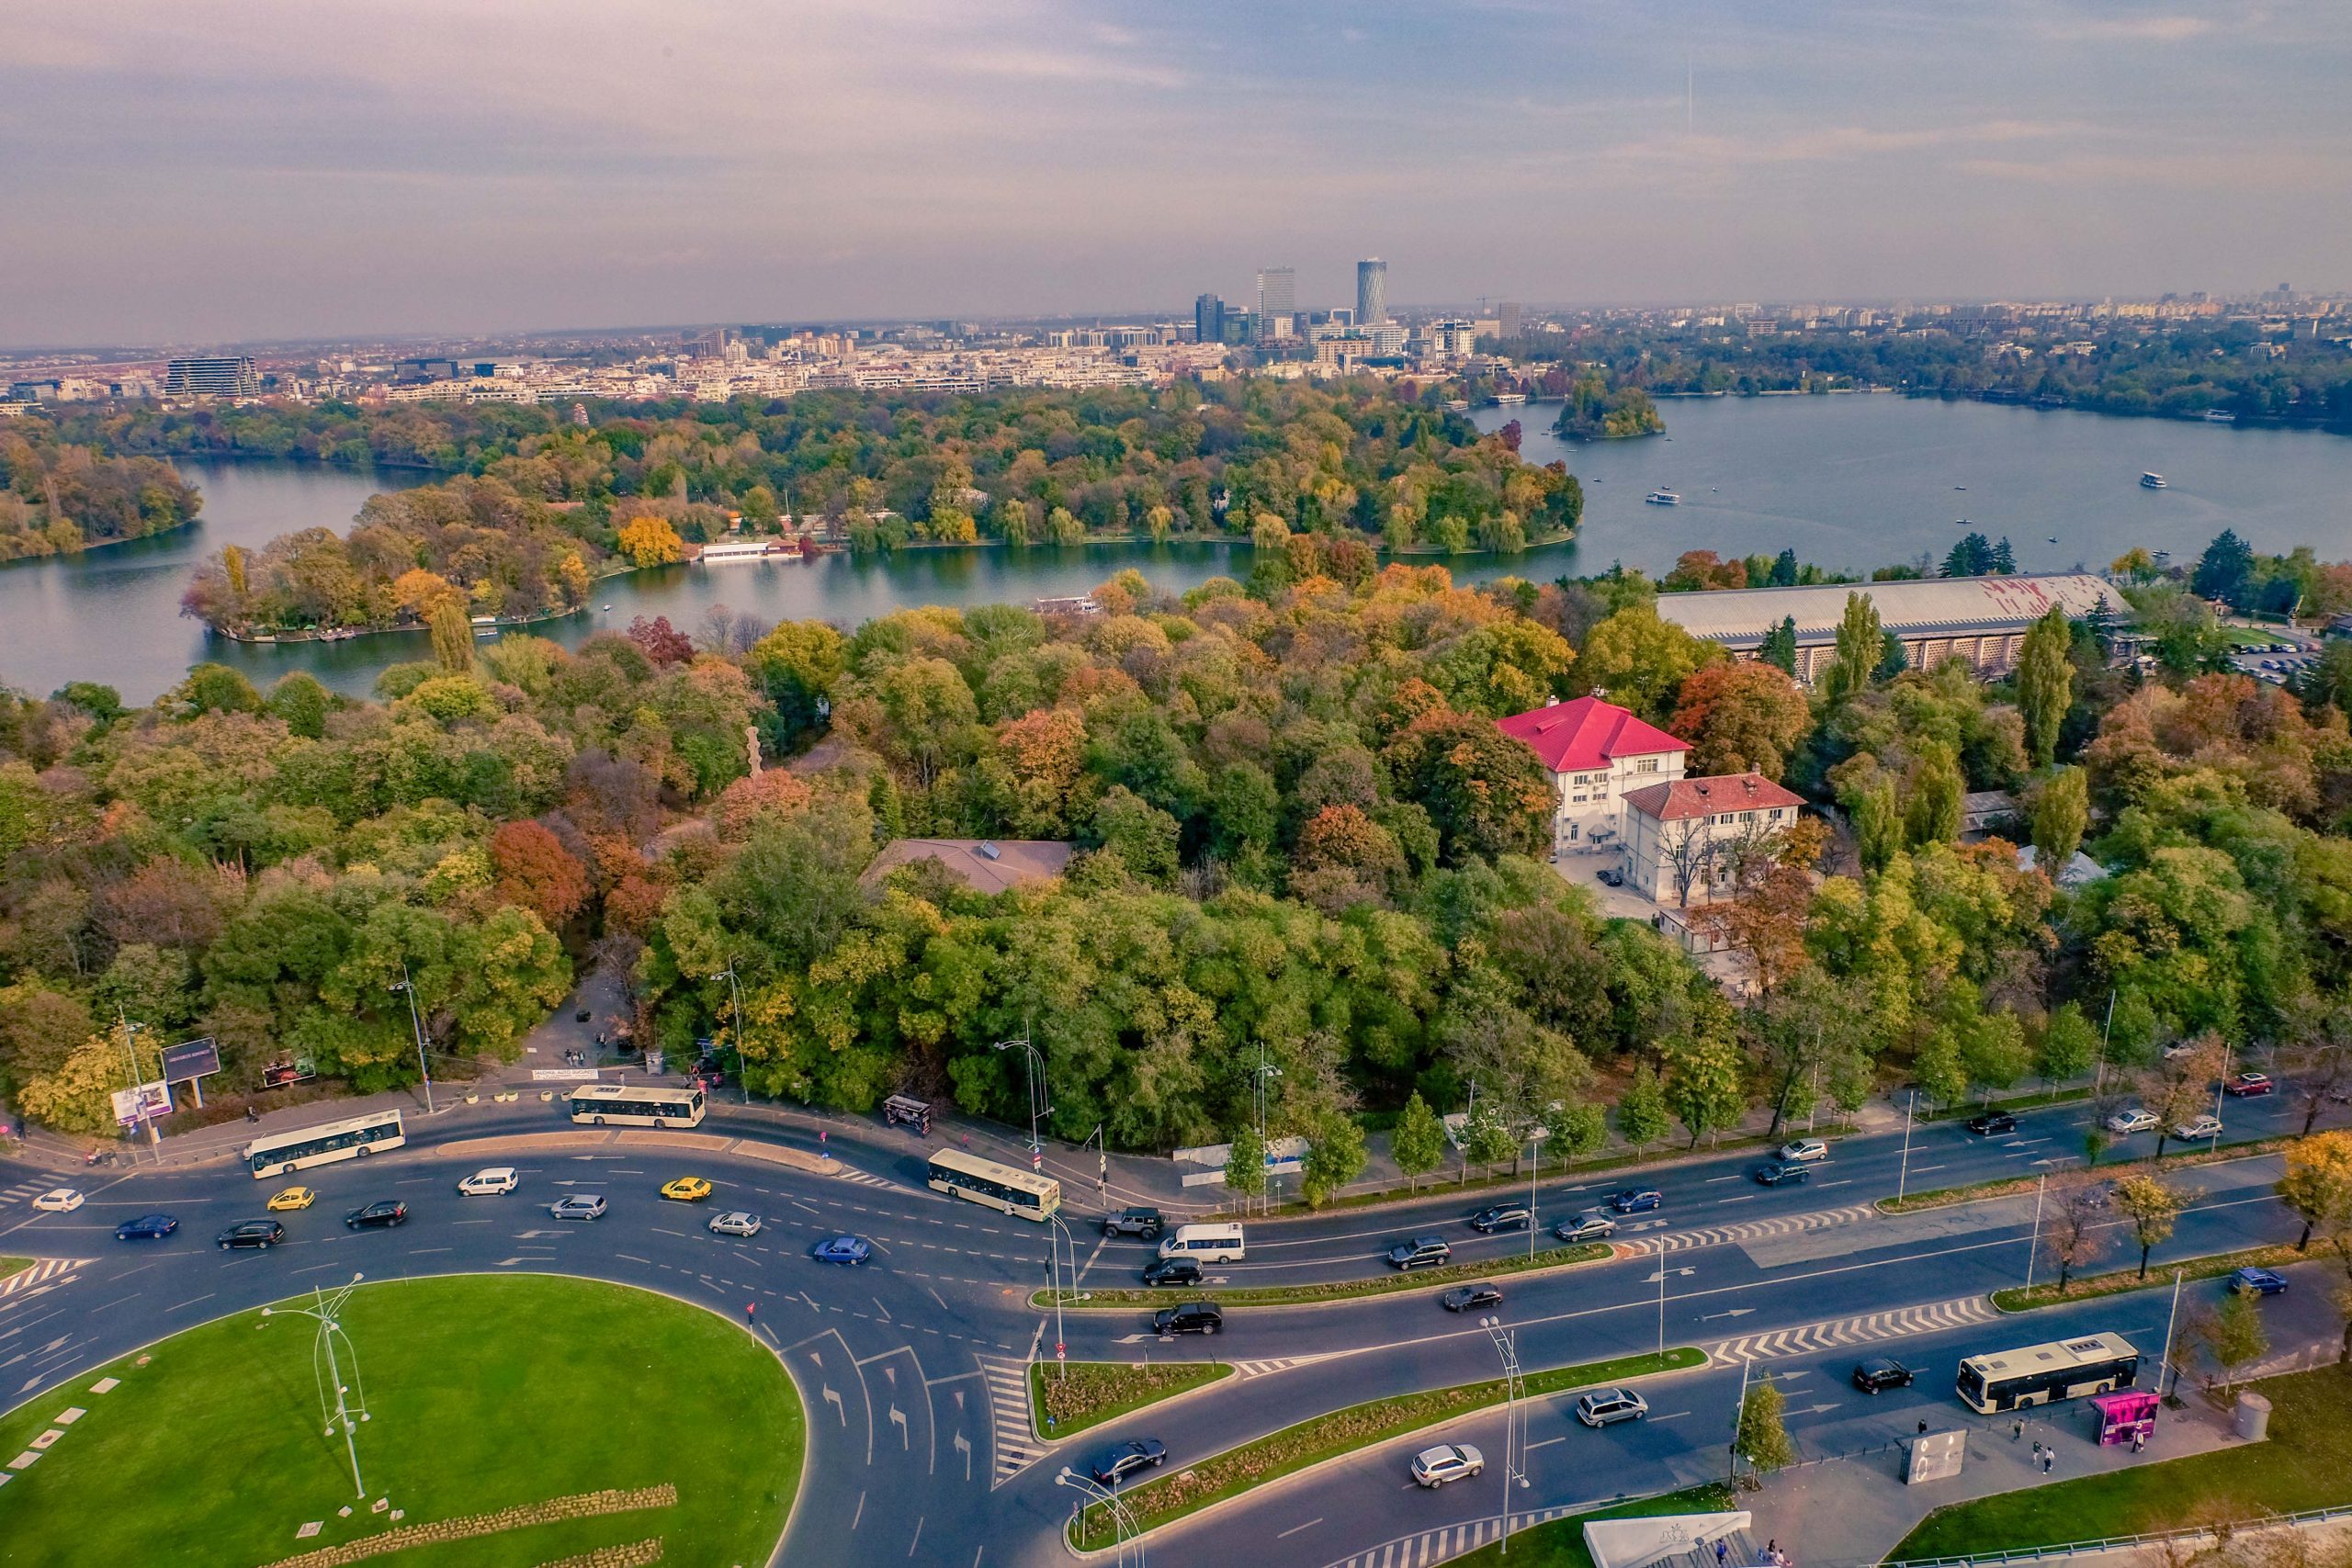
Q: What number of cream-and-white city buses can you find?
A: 4